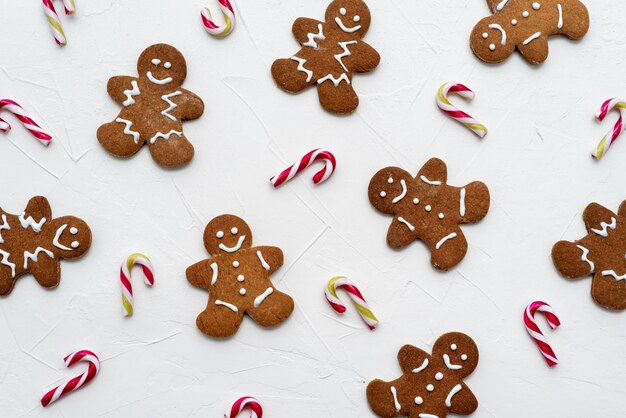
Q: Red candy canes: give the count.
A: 5